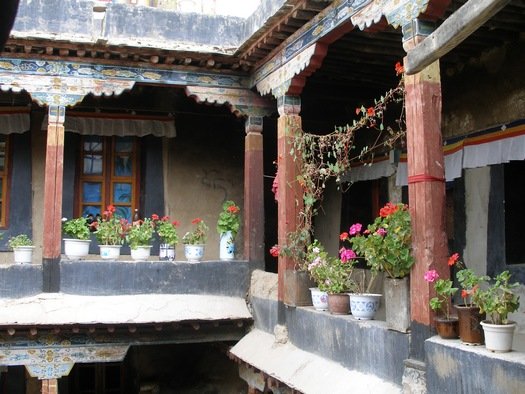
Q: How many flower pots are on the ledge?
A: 15